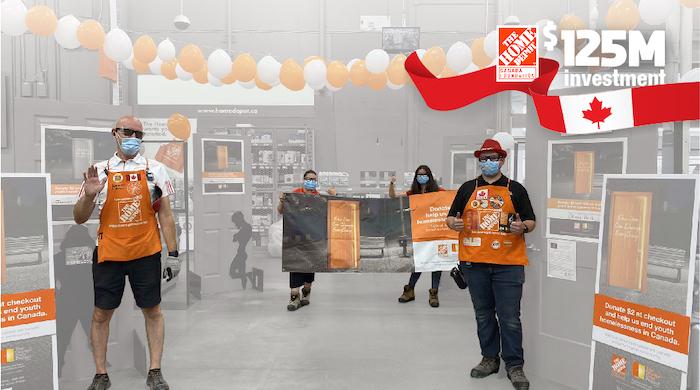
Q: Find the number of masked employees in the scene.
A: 4